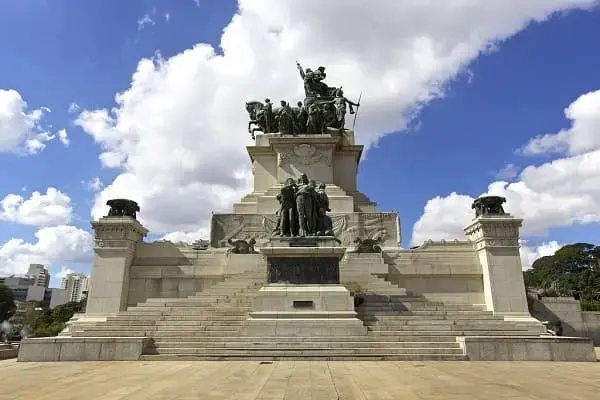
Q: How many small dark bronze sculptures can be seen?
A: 4